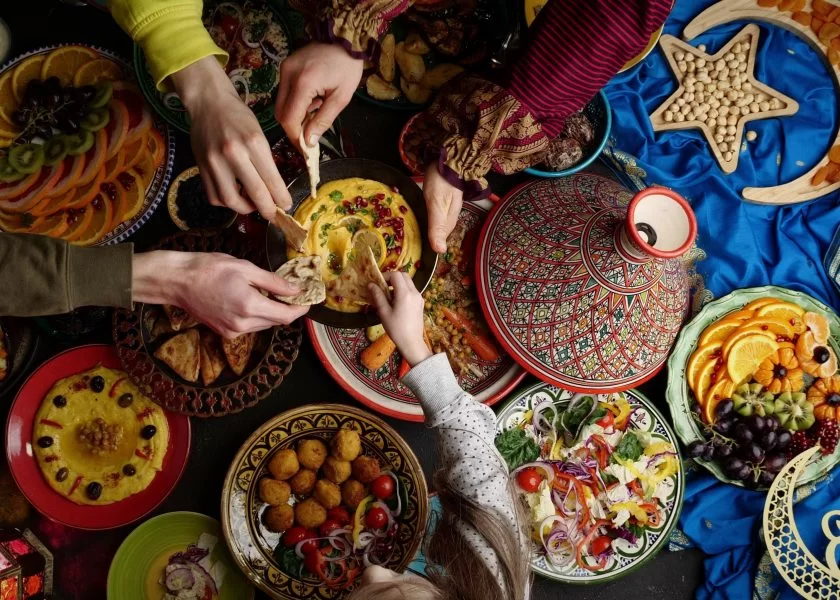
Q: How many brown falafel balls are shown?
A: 11